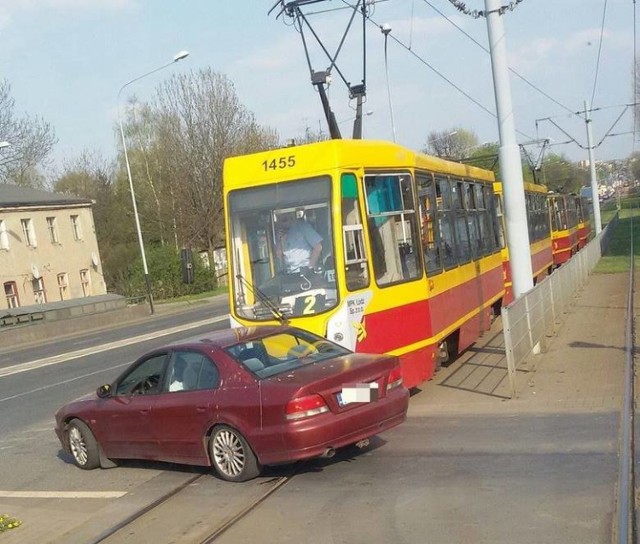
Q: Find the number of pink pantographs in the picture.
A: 0